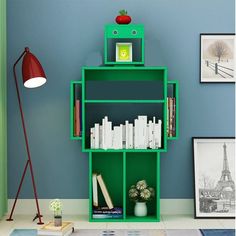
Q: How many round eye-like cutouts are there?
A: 2